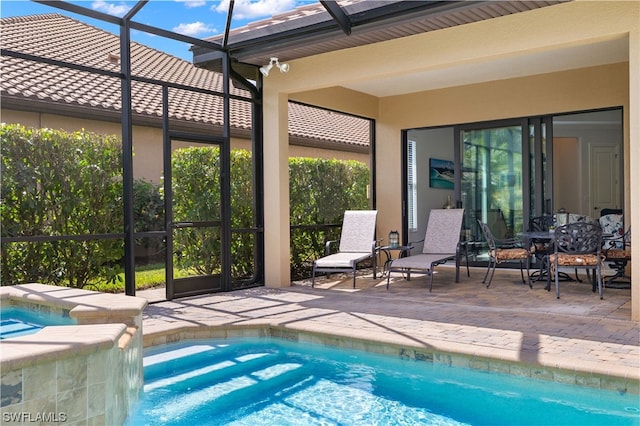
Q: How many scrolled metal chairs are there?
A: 4